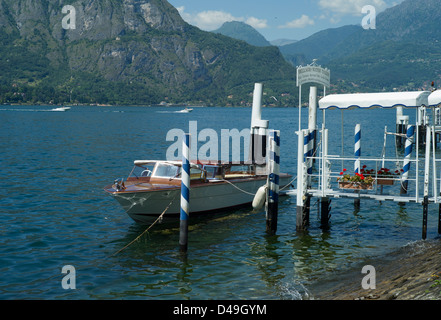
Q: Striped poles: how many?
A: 5